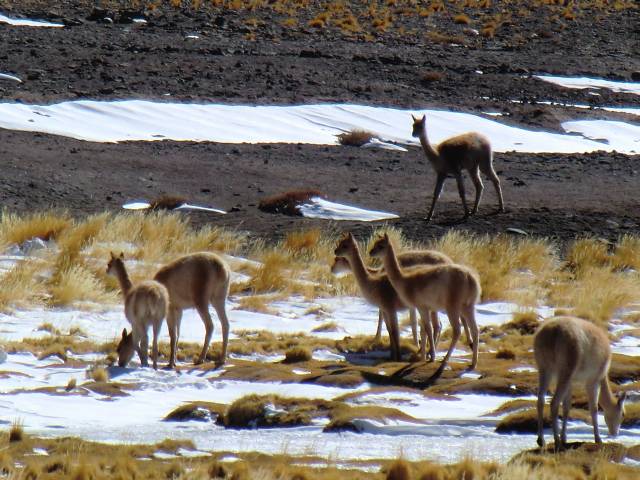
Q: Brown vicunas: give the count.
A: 7